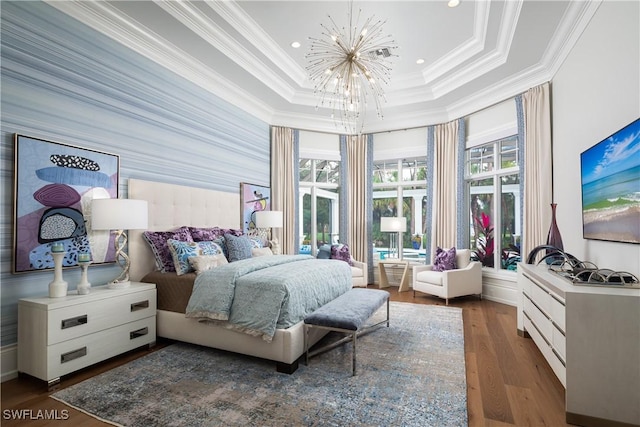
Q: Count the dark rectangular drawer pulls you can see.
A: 4